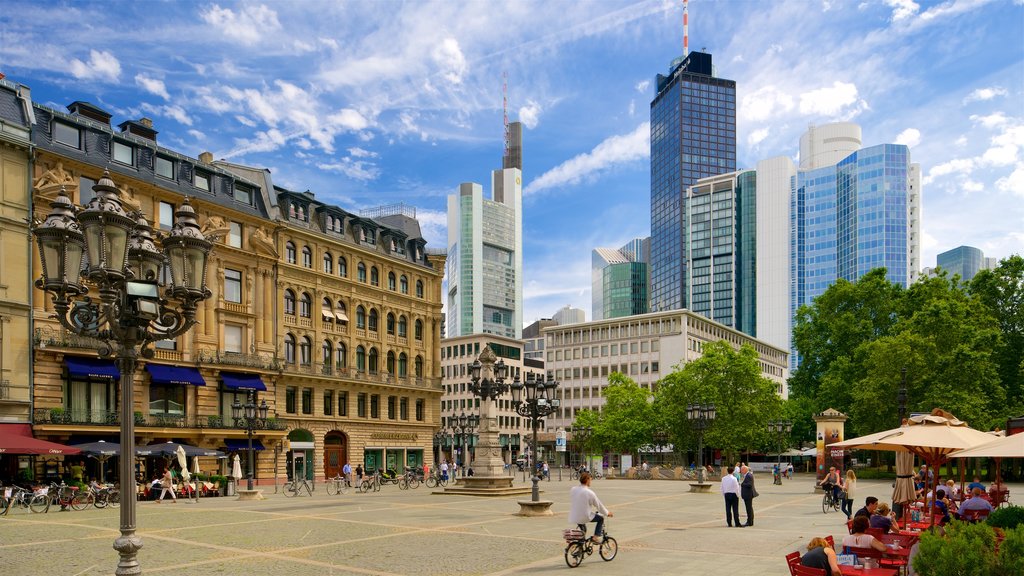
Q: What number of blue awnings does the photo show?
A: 4